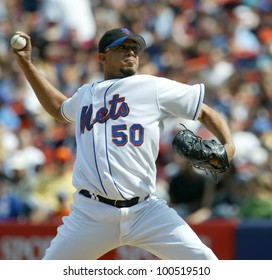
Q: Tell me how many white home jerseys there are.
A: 1